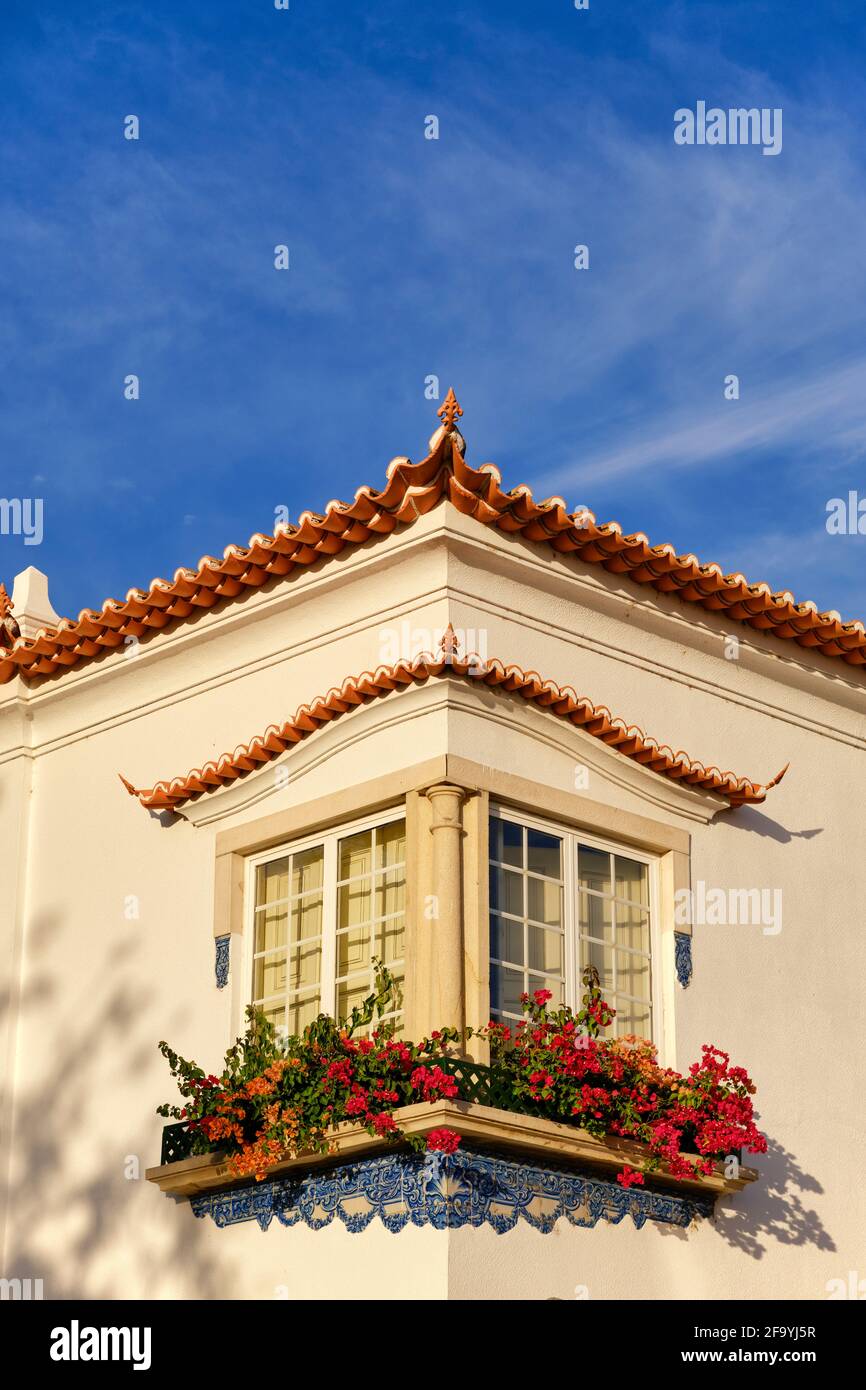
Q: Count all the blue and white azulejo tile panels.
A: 3